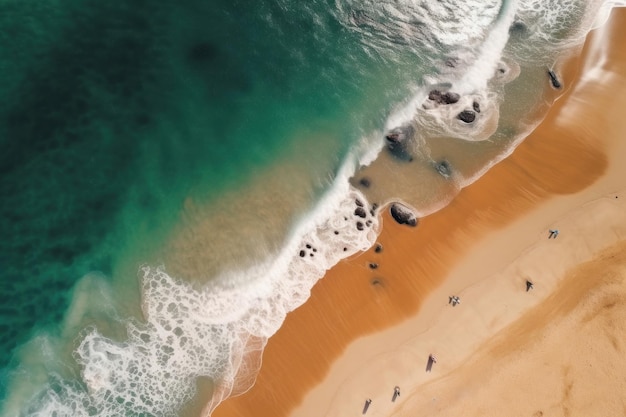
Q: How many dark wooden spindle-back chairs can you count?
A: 0